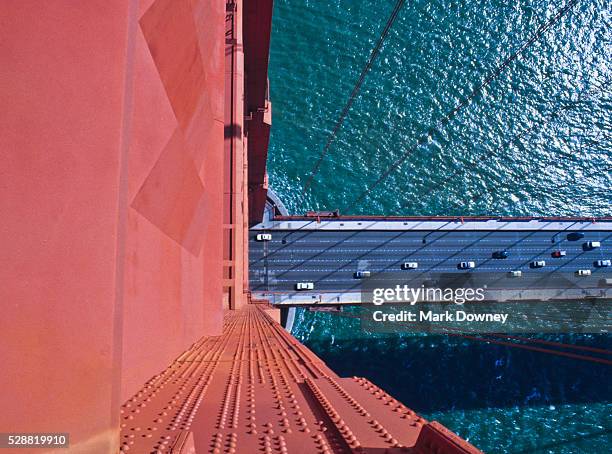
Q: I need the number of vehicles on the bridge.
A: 14